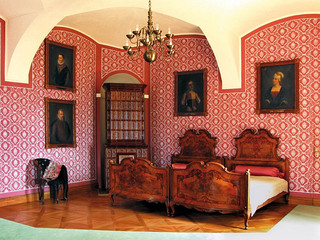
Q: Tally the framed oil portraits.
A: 4